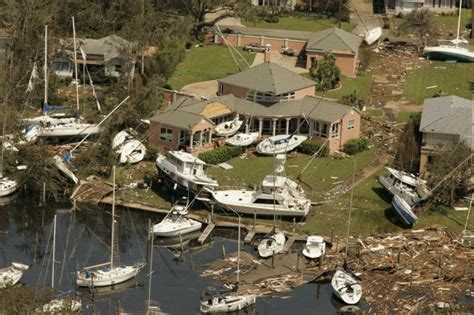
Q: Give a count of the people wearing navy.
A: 0